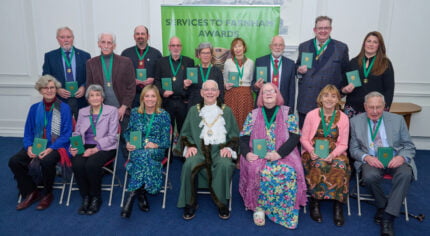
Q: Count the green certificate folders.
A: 14